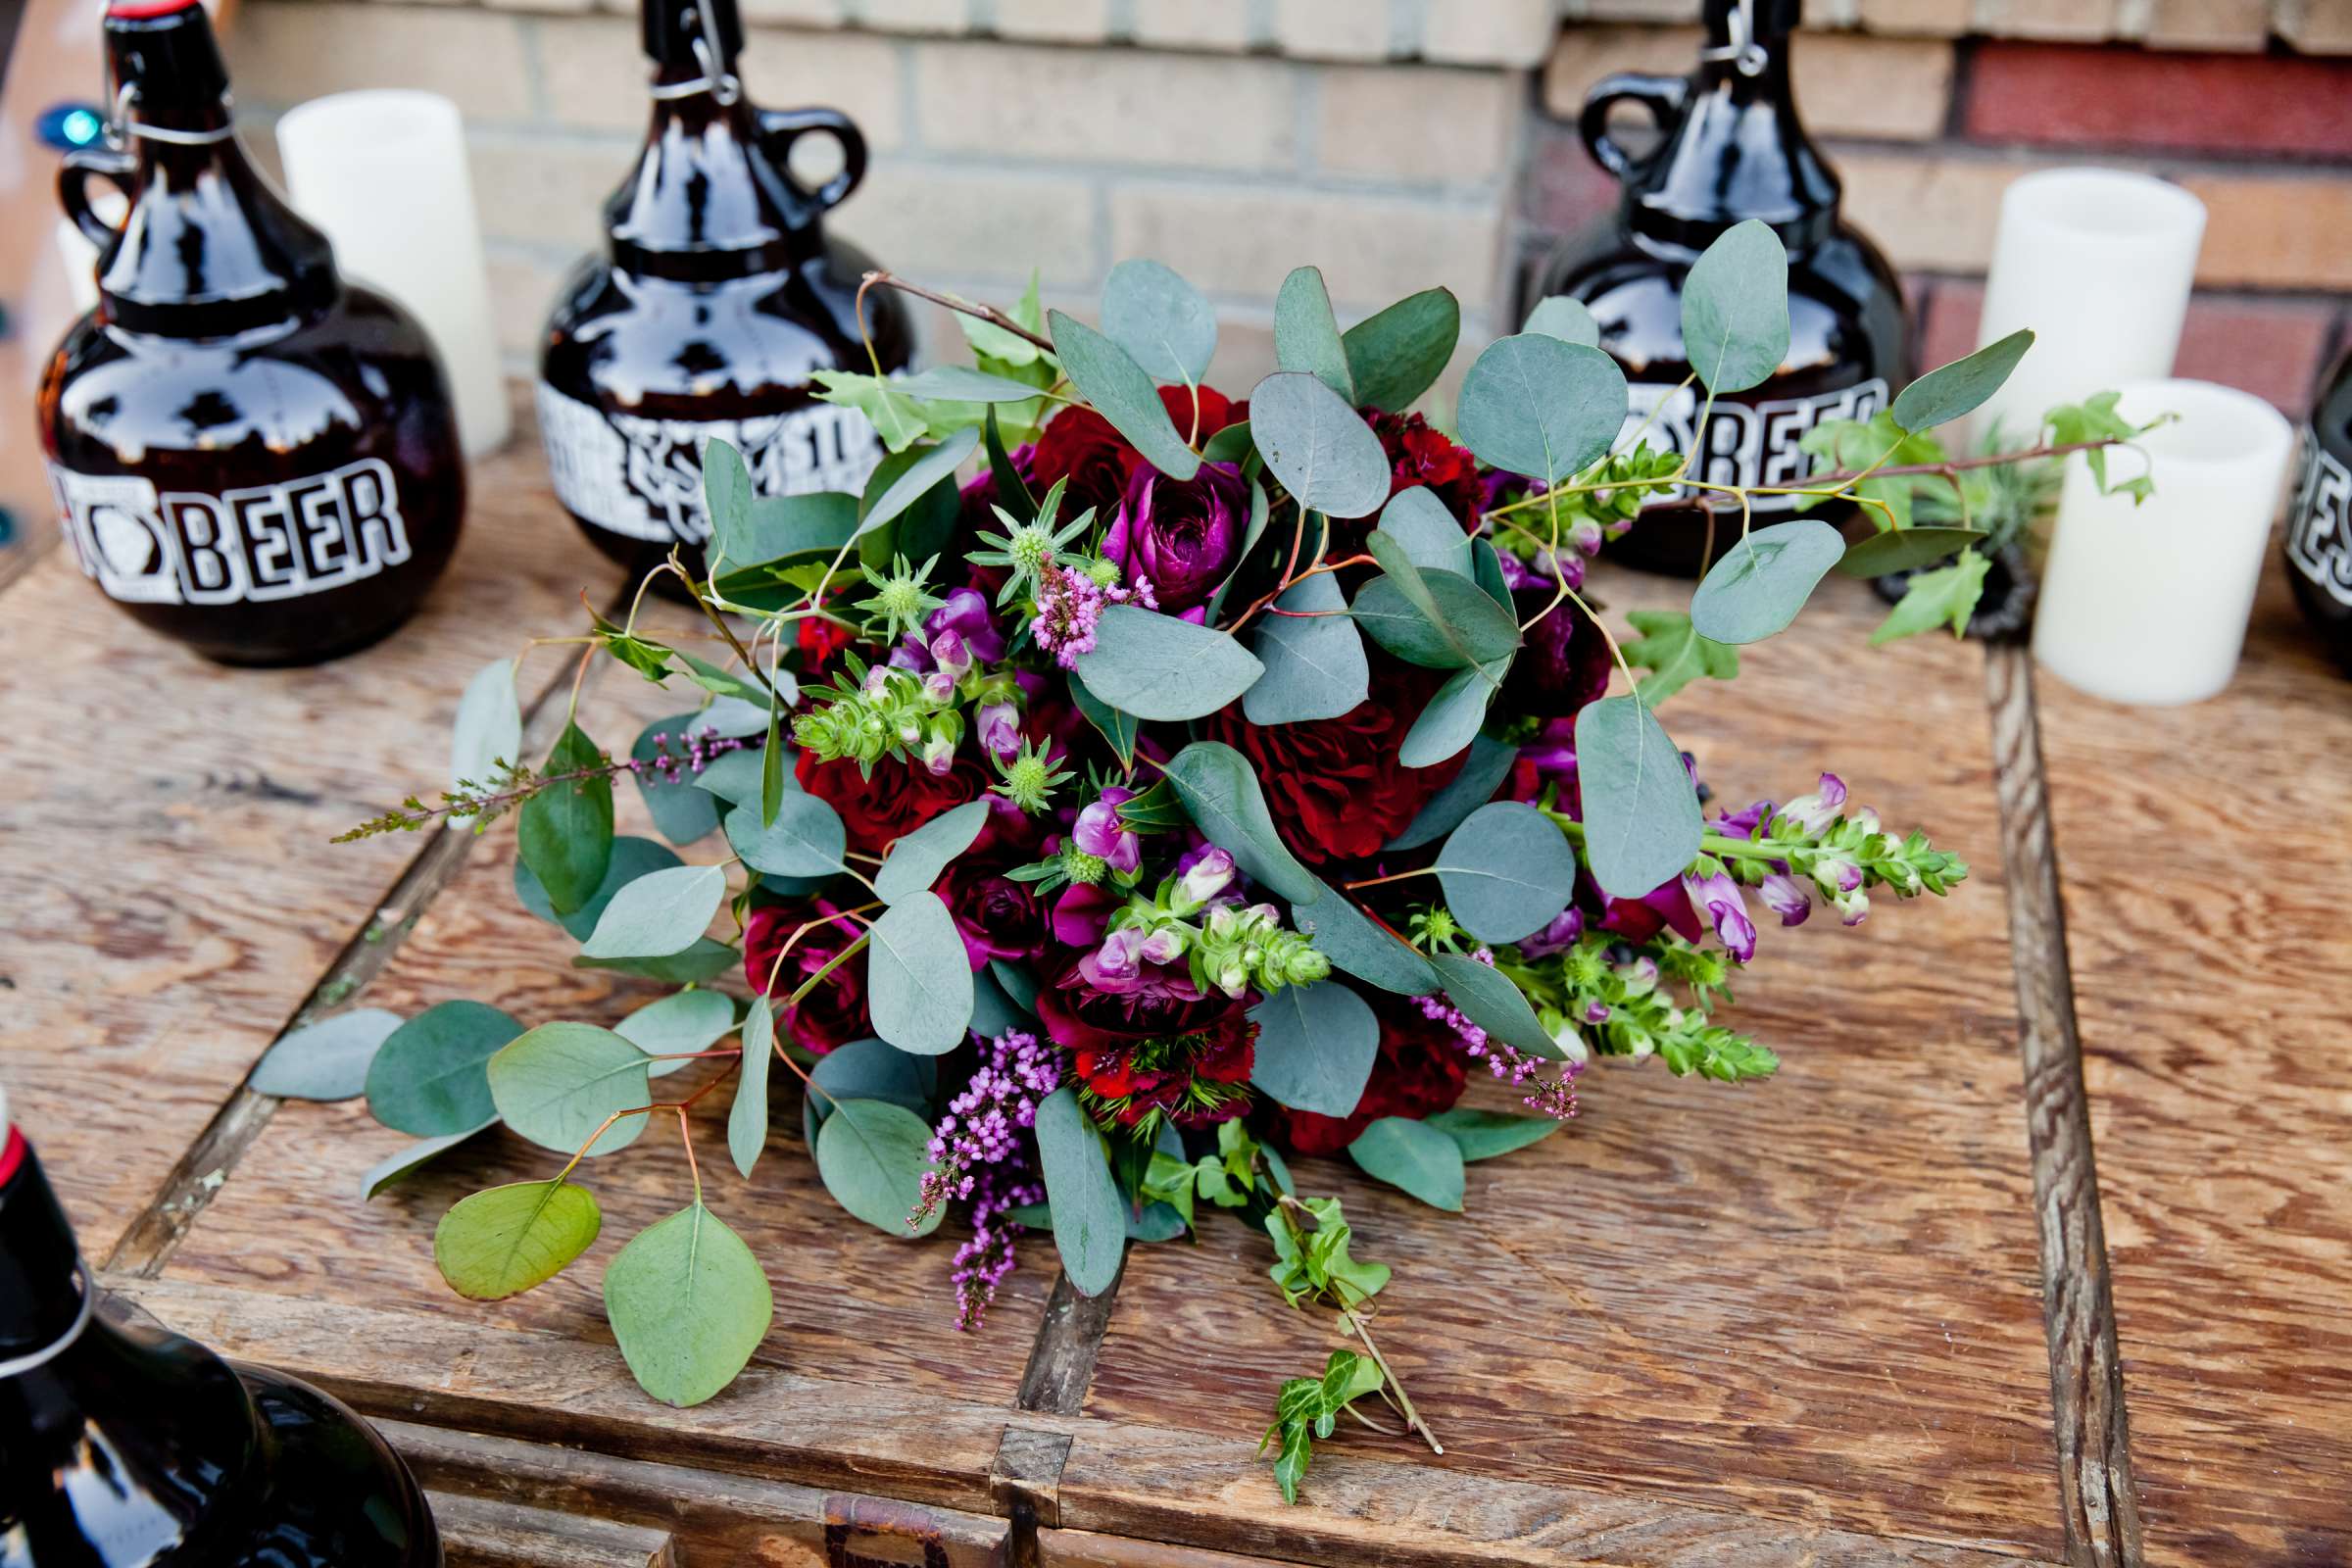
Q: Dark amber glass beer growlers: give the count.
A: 5